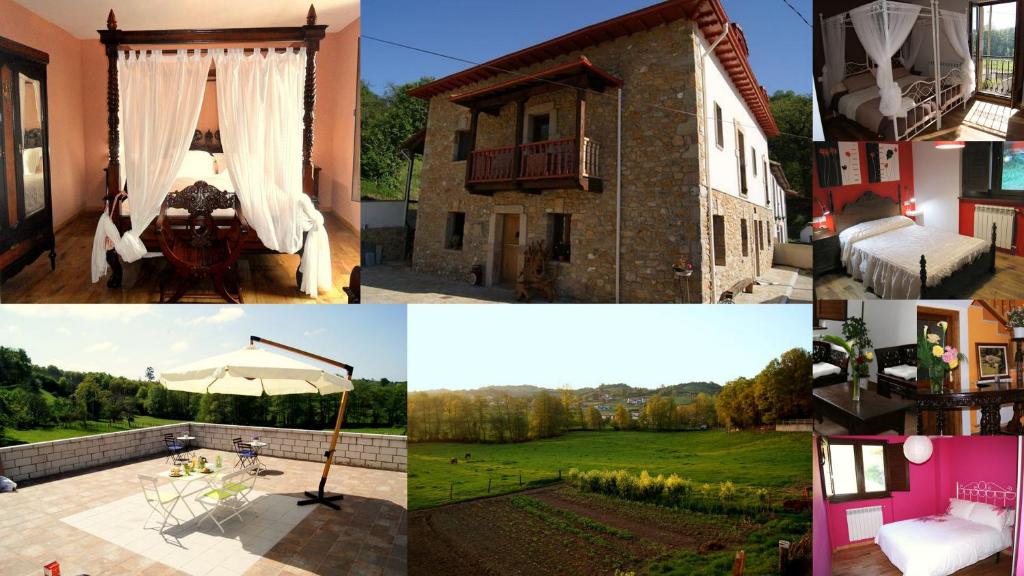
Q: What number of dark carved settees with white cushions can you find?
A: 2